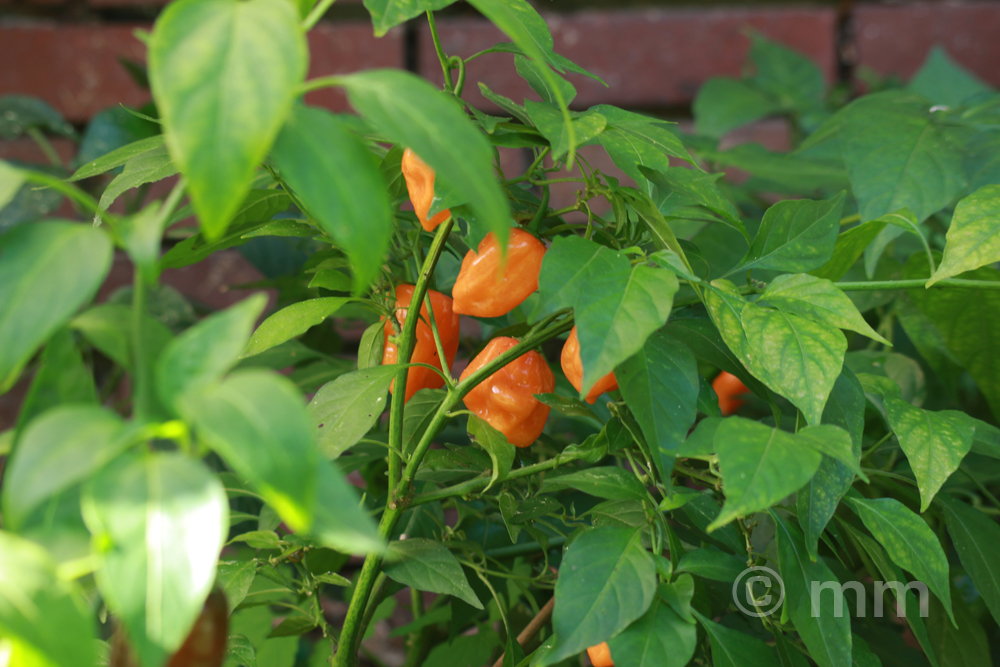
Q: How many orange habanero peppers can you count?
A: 7